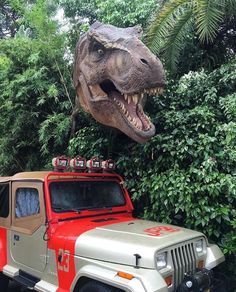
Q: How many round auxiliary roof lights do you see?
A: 4